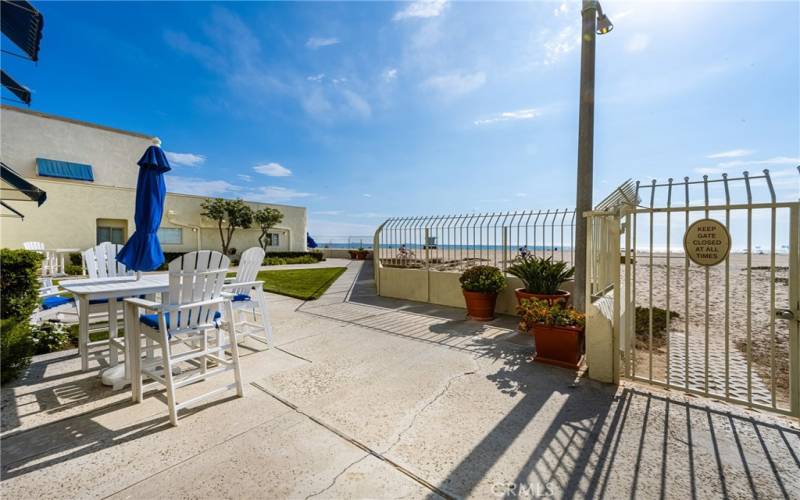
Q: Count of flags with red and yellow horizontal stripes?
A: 0